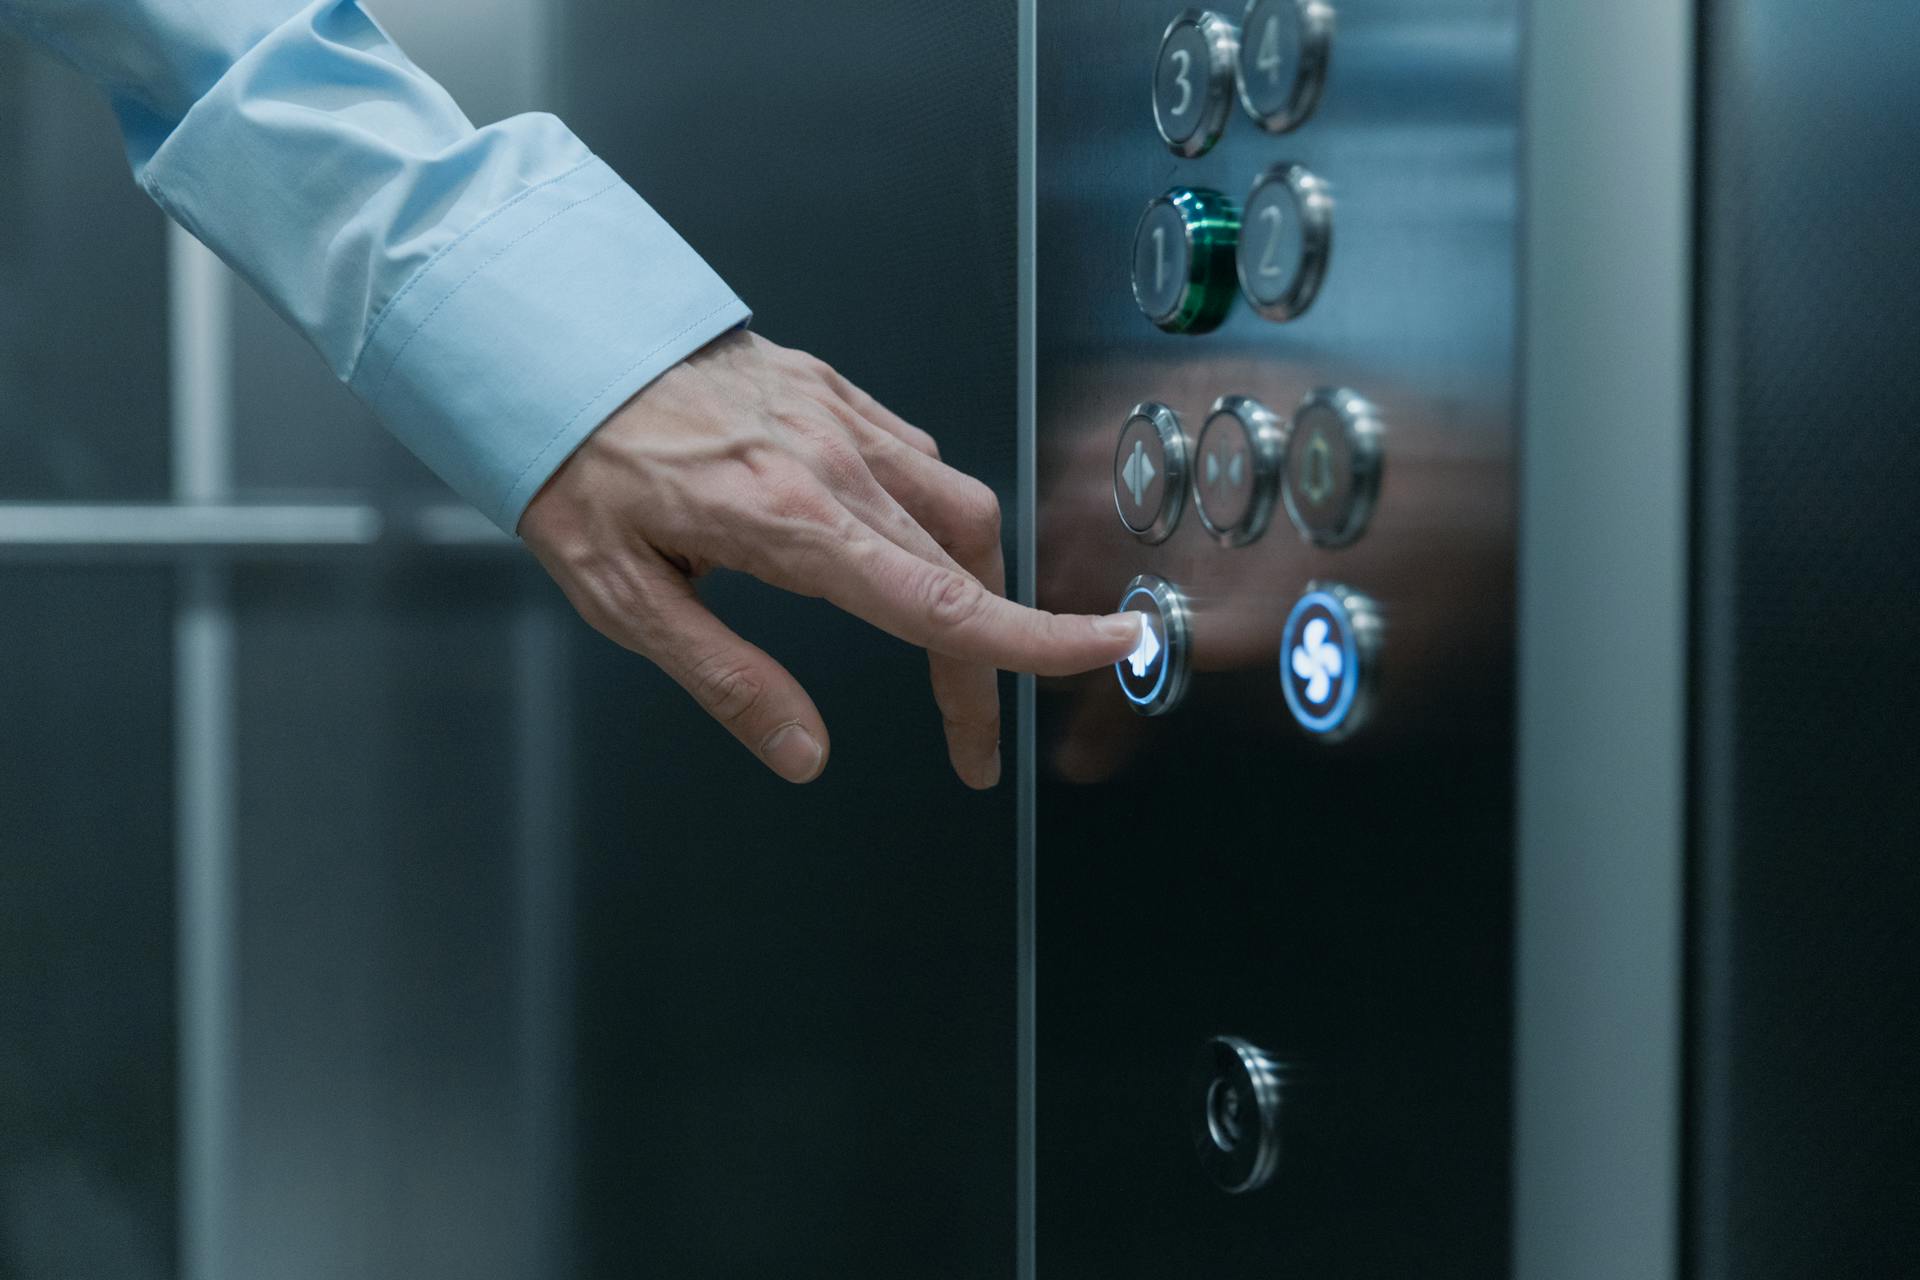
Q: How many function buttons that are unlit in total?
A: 3